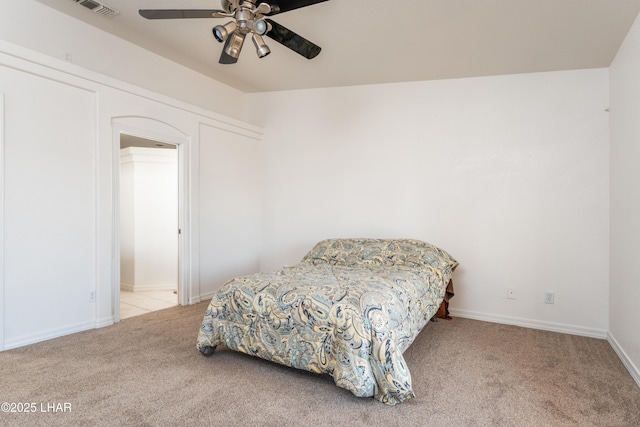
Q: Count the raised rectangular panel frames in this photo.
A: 2